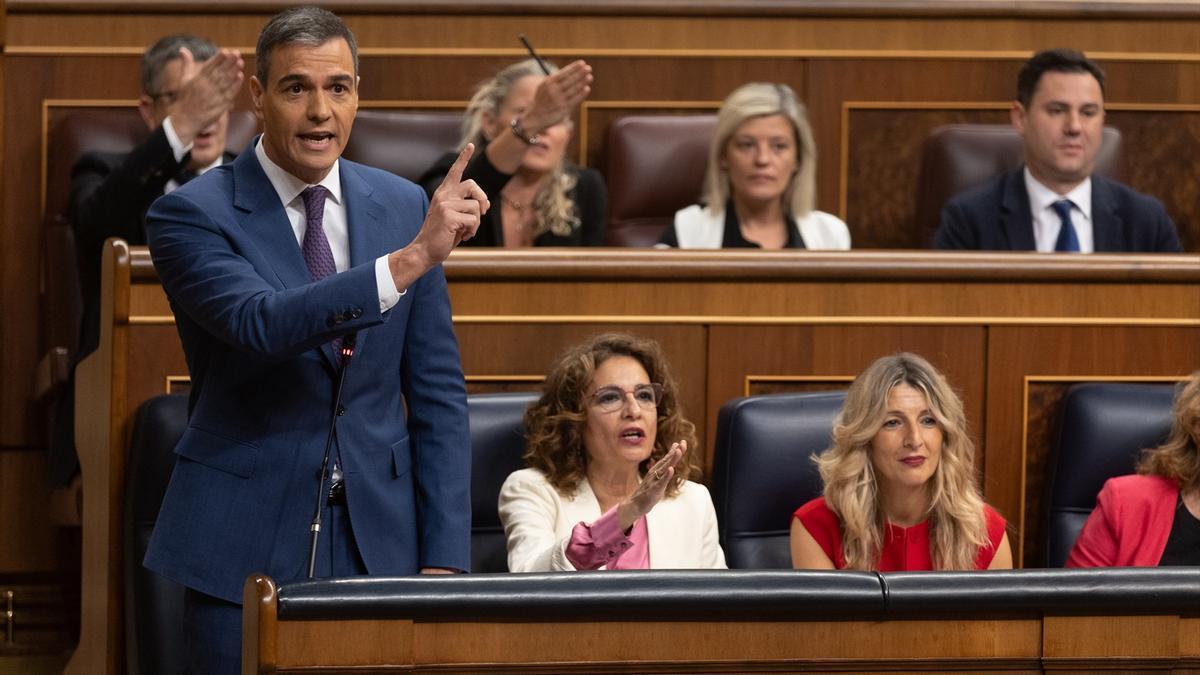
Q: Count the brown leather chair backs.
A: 4